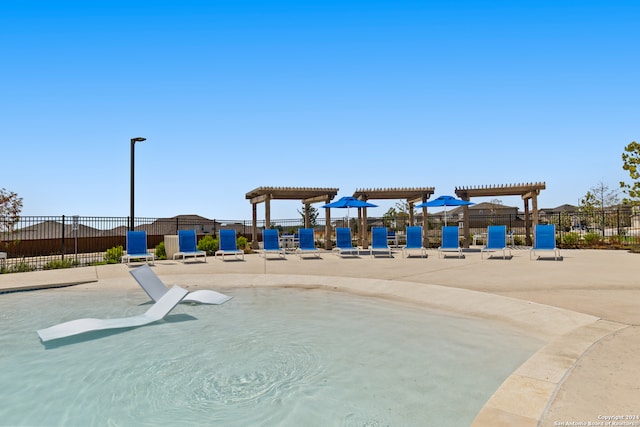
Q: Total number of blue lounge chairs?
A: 11